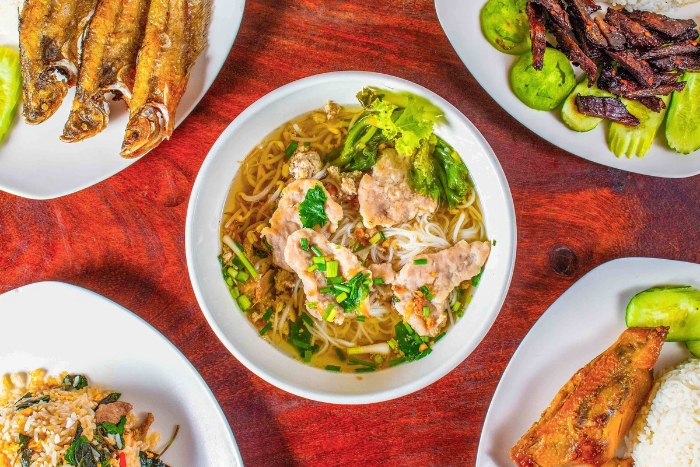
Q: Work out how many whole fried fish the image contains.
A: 3